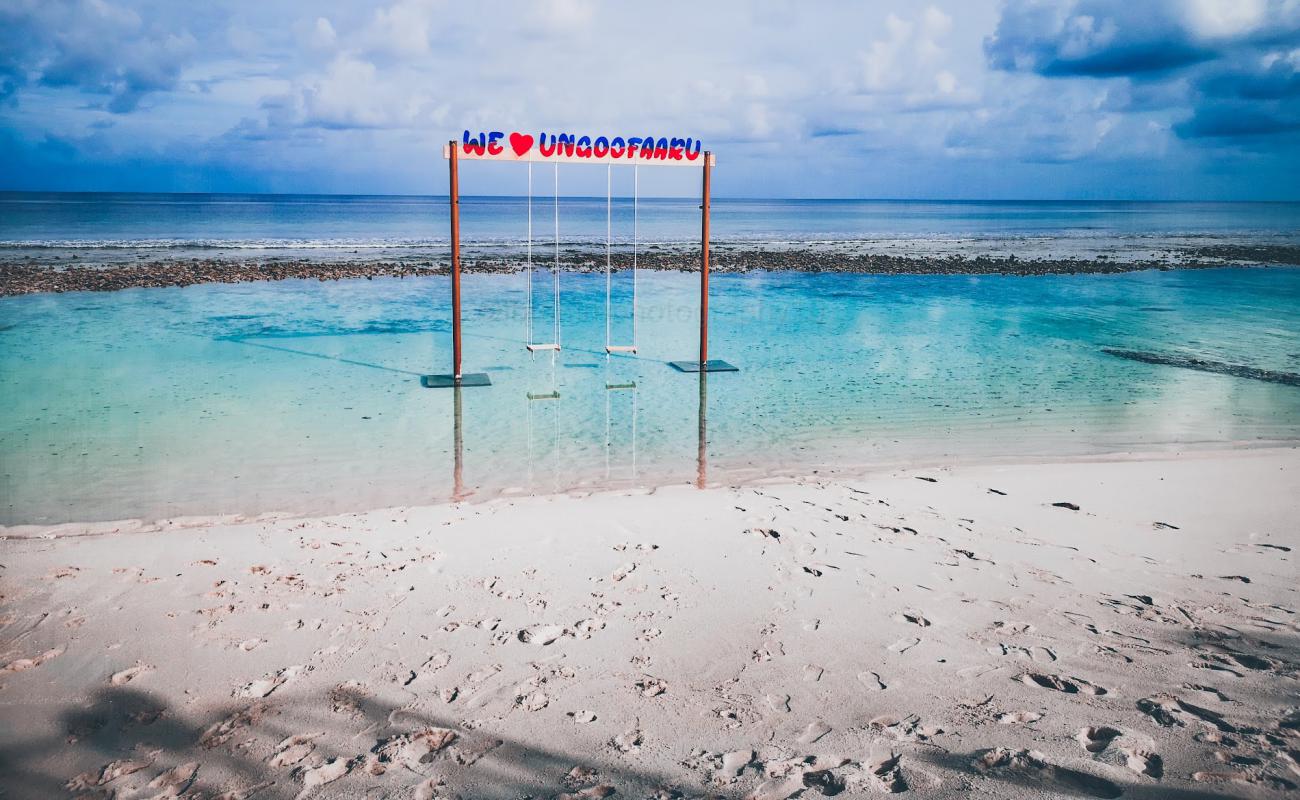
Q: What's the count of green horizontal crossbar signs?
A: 0